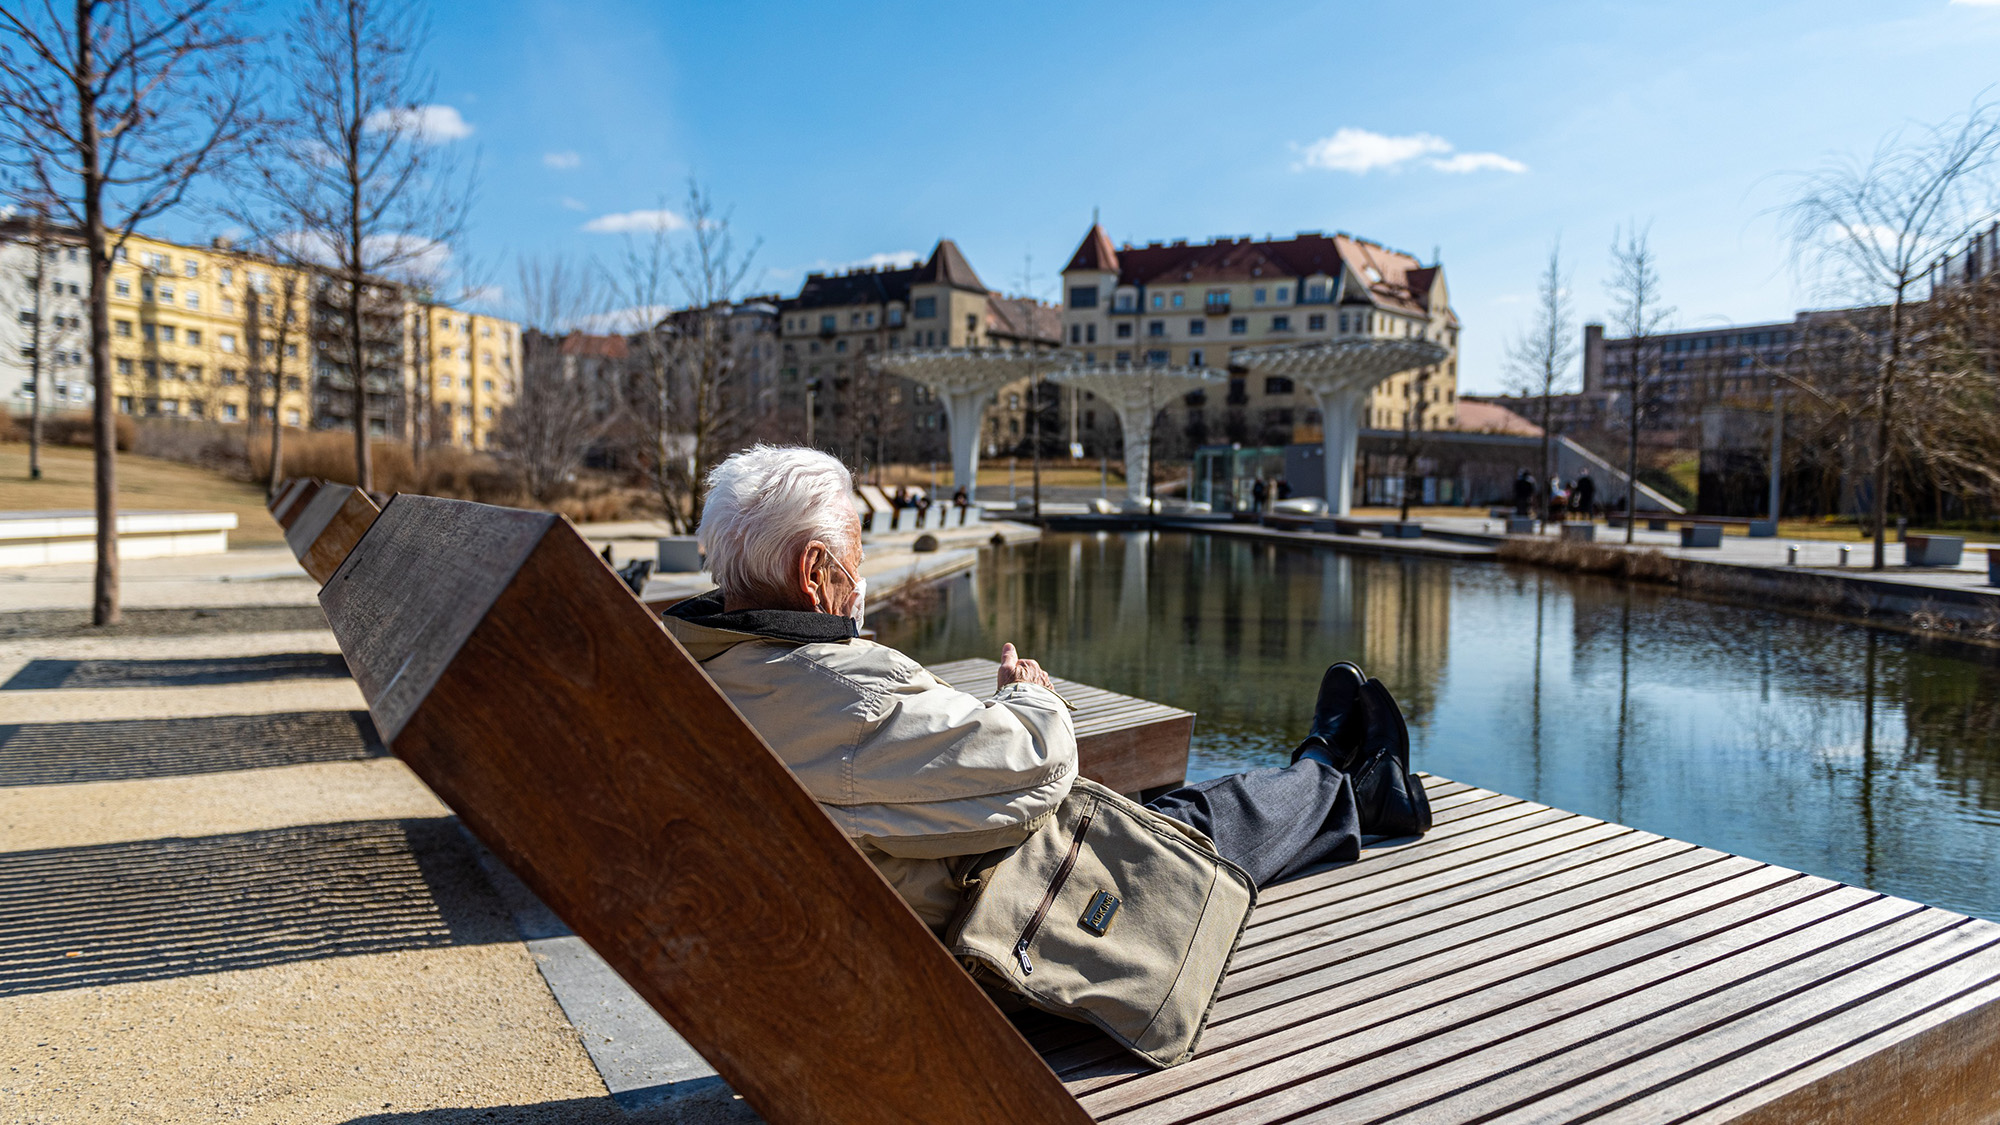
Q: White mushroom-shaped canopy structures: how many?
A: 3